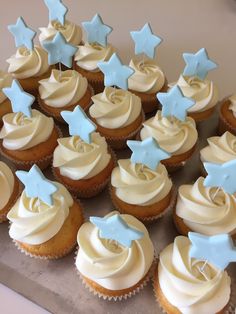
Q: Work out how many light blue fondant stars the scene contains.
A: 15